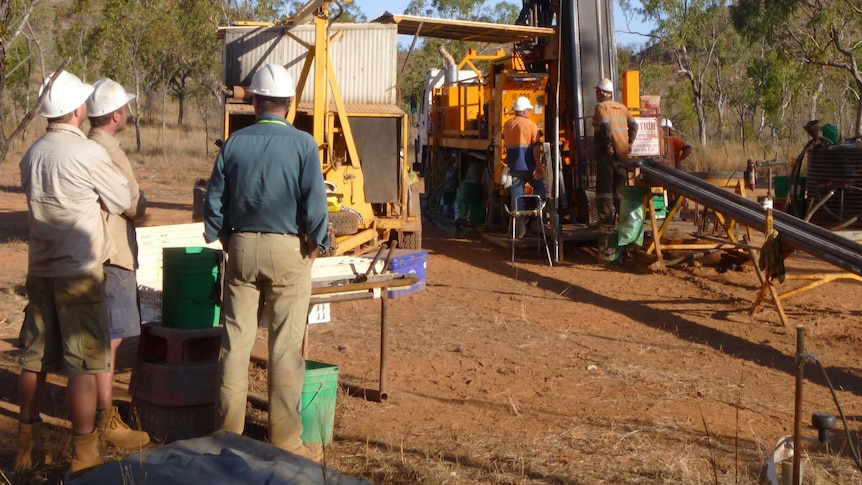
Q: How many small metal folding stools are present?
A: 1